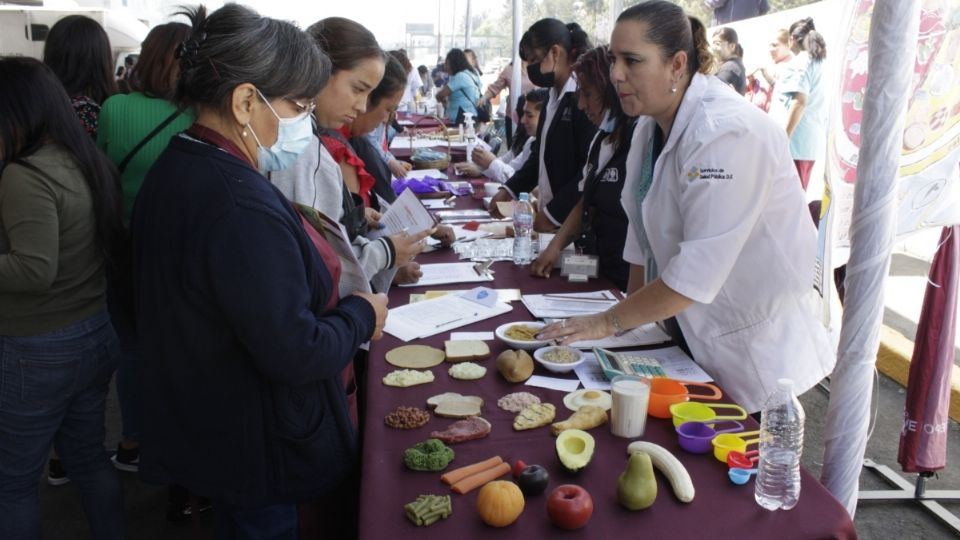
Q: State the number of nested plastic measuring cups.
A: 6